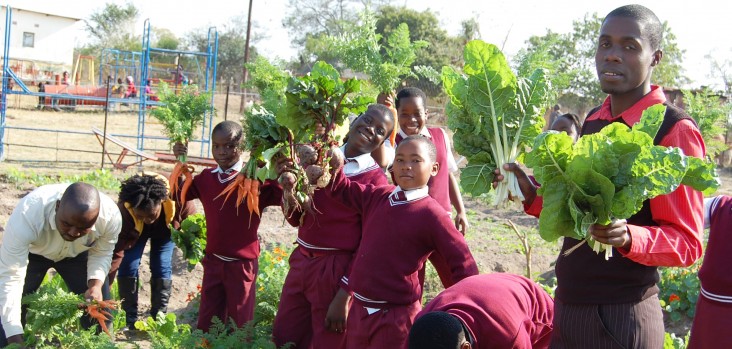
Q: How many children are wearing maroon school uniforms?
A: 6